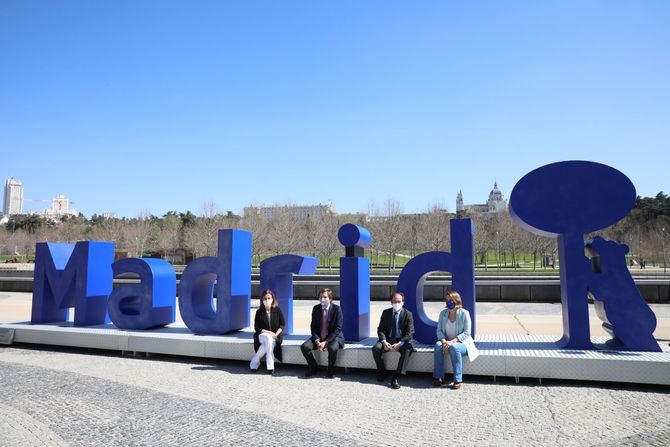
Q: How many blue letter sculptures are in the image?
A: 6